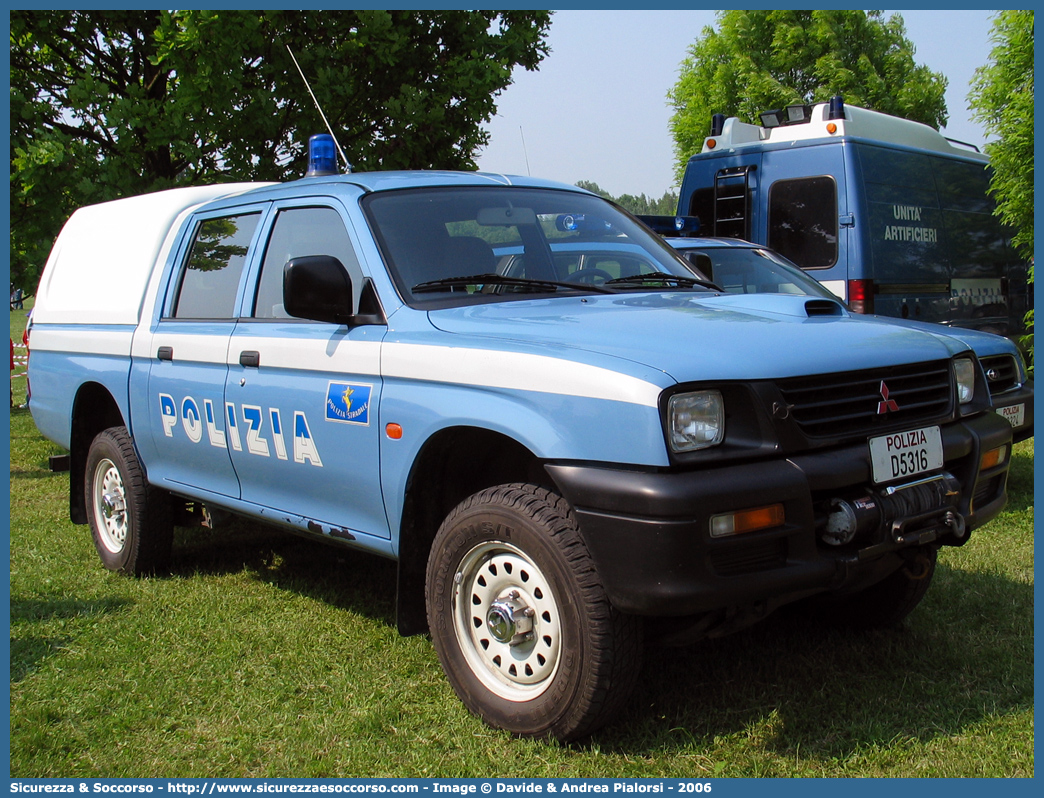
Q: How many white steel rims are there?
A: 2